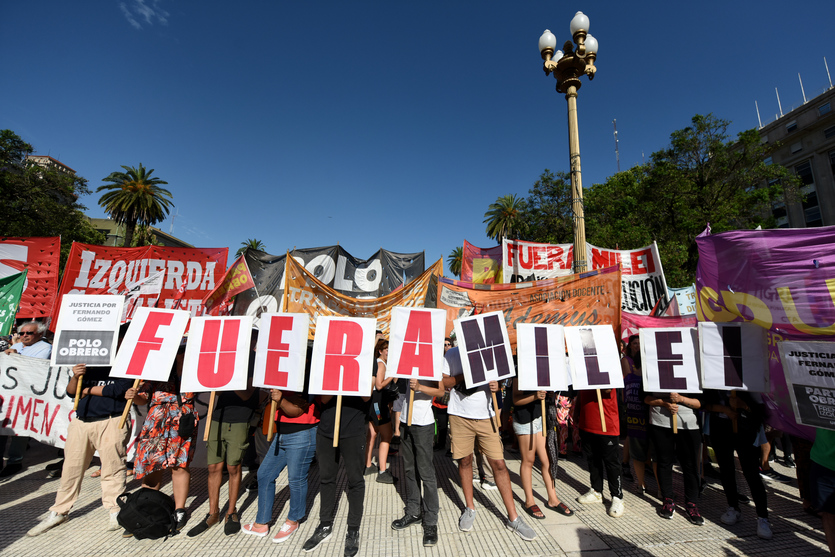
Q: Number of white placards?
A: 12